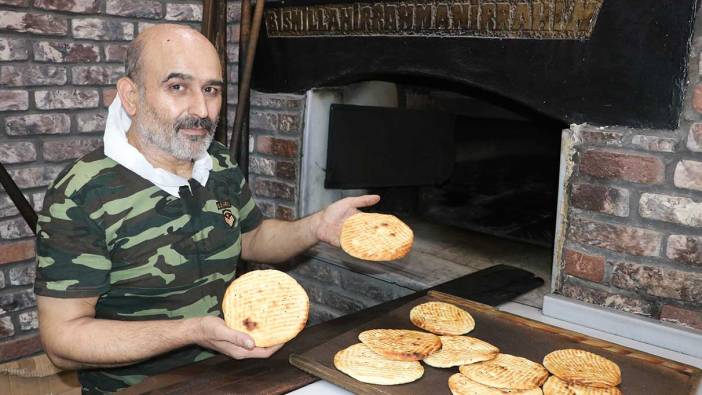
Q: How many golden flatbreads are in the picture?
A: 10